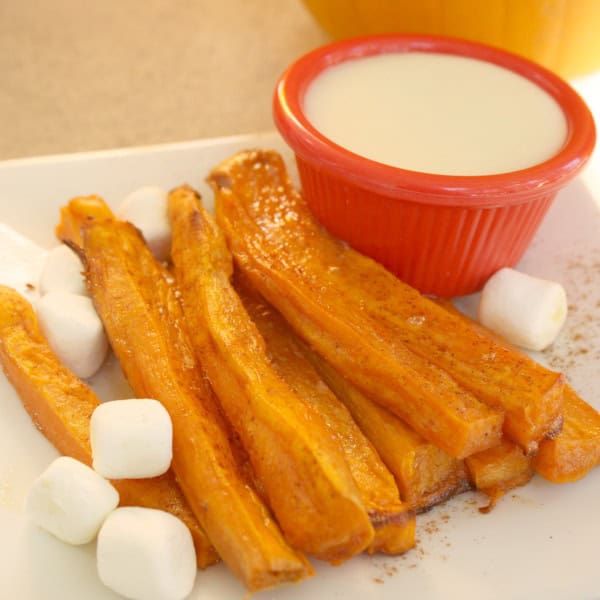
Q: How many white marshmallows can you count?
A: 7